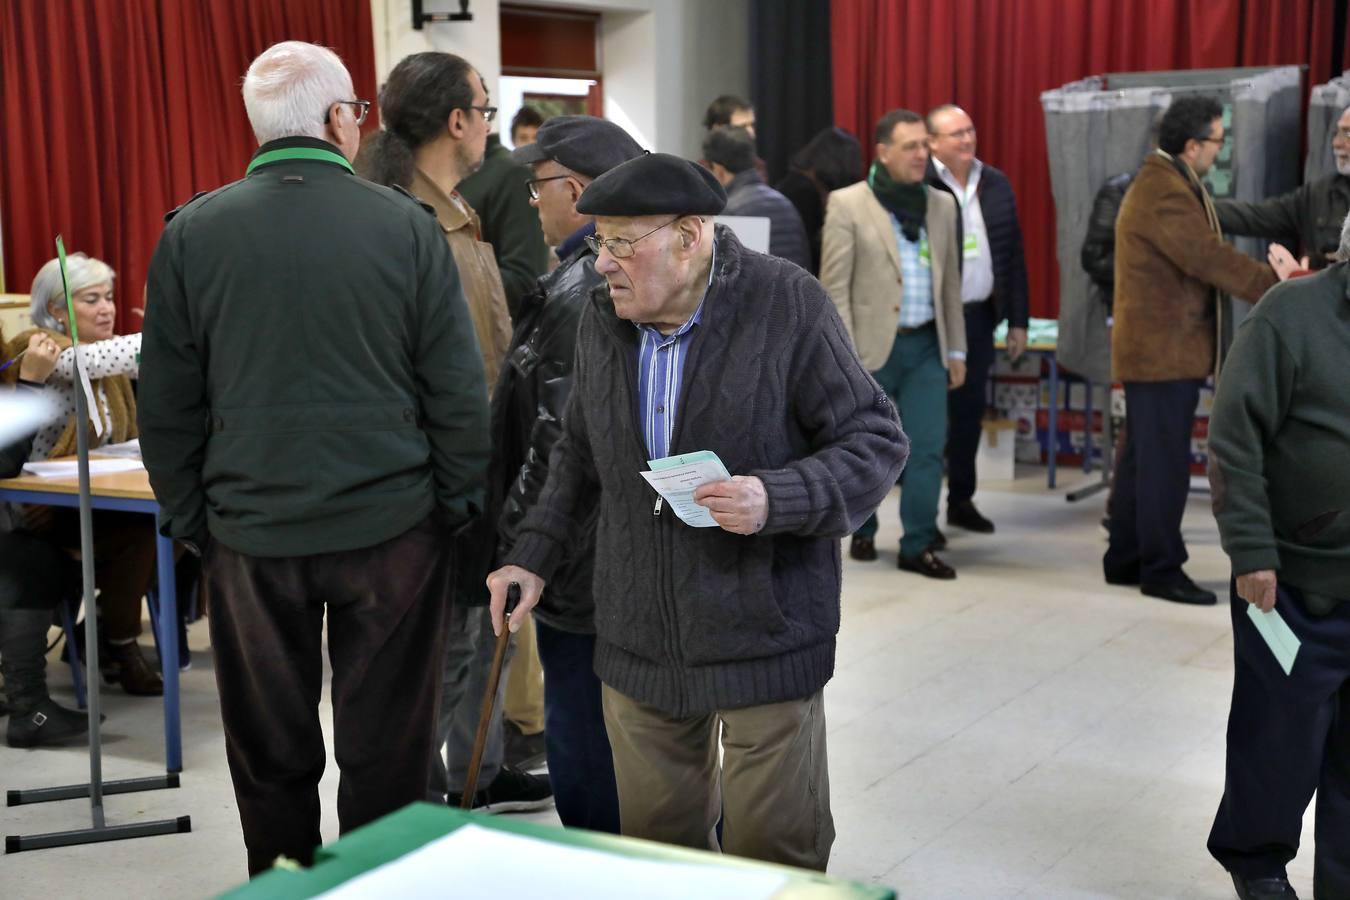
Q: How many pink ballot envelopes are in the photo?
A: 0